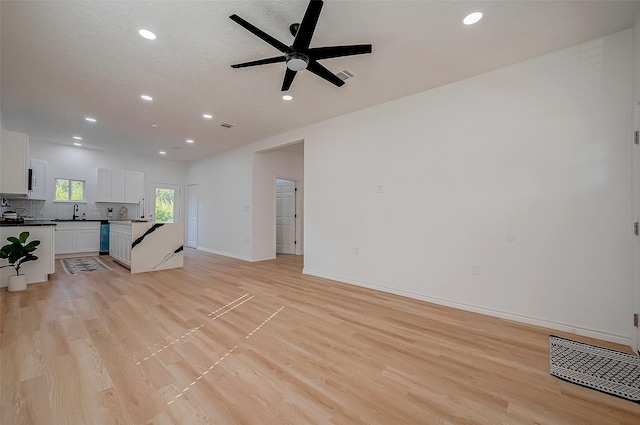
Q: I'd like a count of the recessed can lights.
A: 10